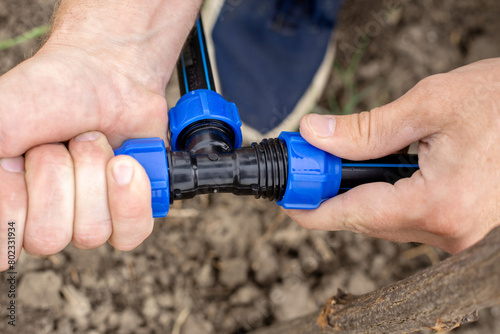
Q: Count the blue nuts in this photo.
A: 3